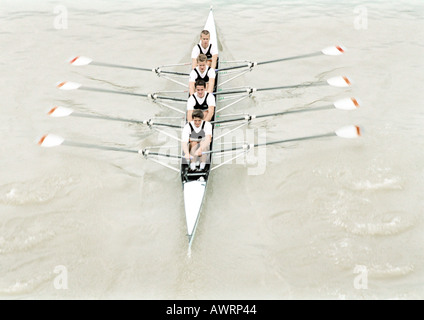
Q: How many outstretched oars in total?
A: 8